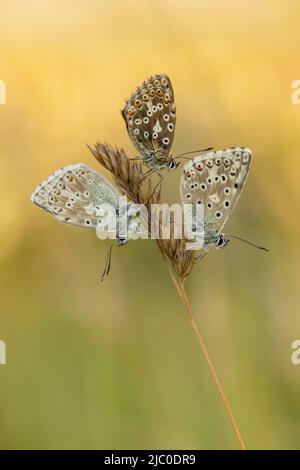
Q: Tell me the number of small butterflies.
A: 3